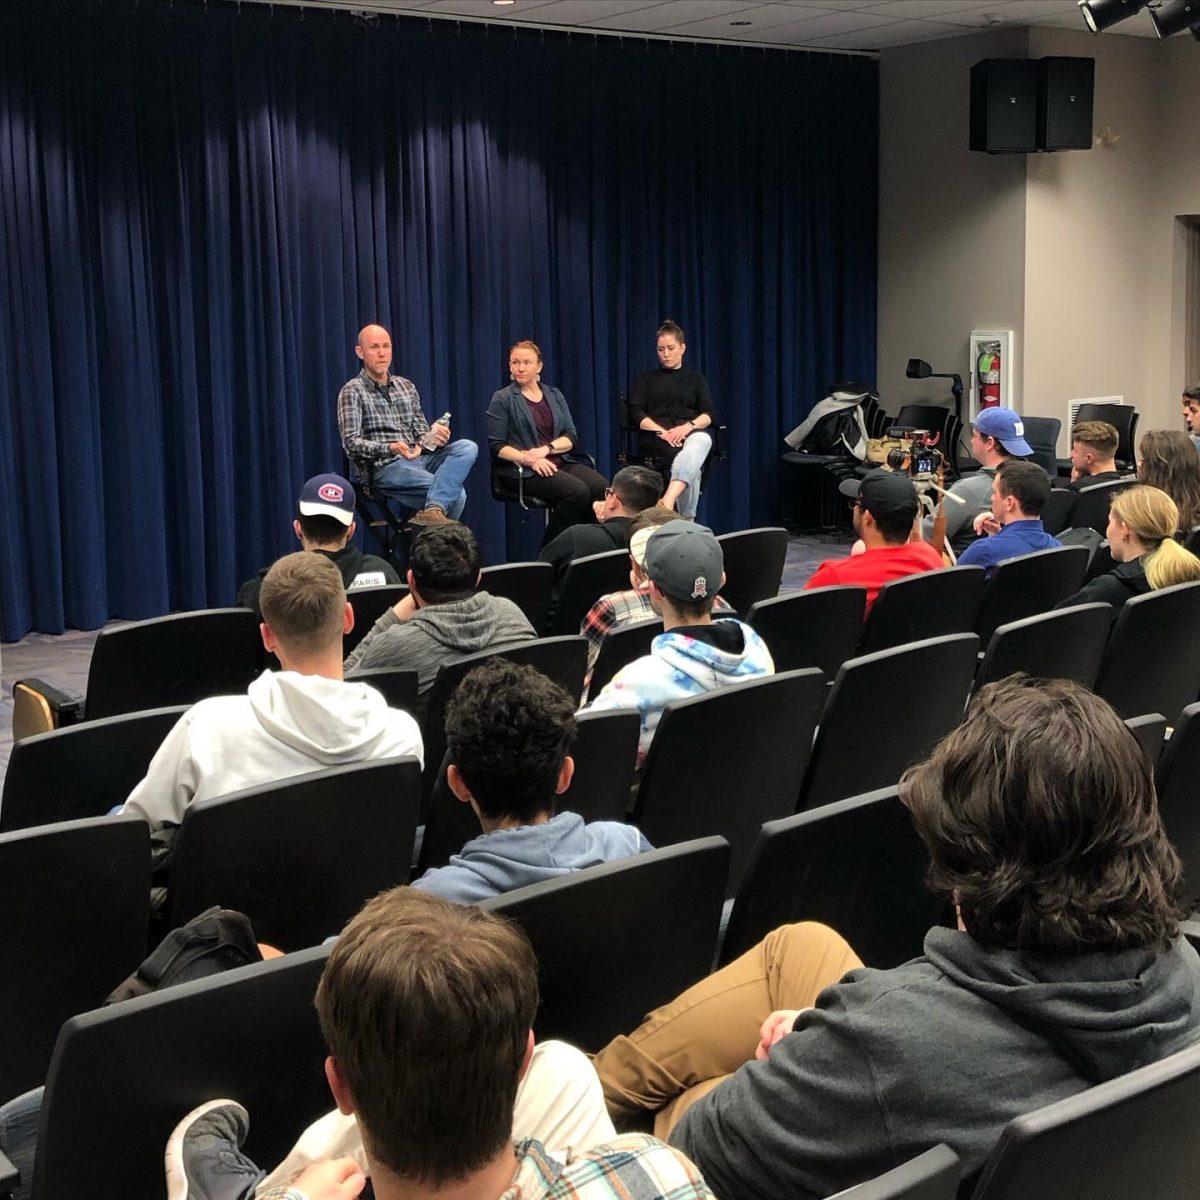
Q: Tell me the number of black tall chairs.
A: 3